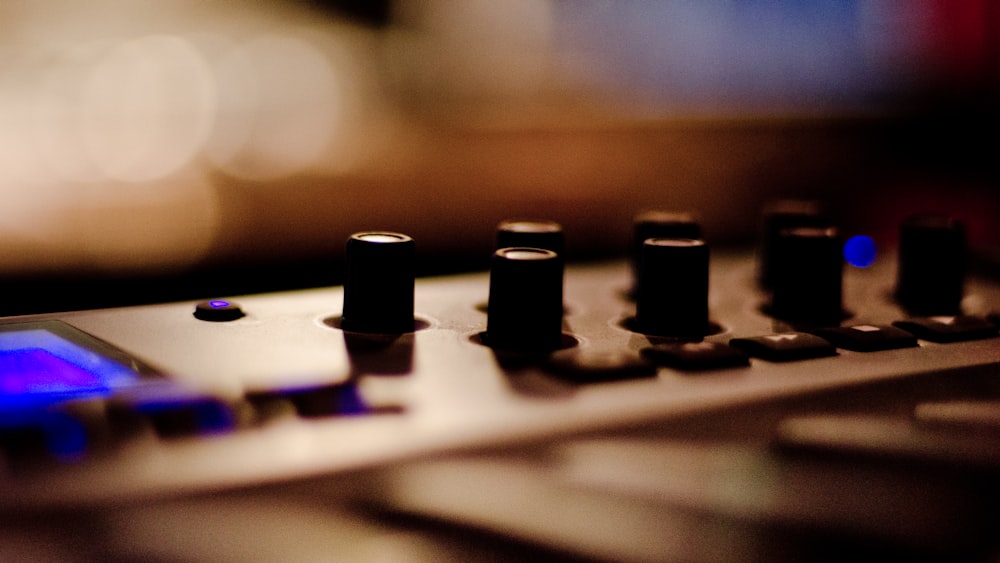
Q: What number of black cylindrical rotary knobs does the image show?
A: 8